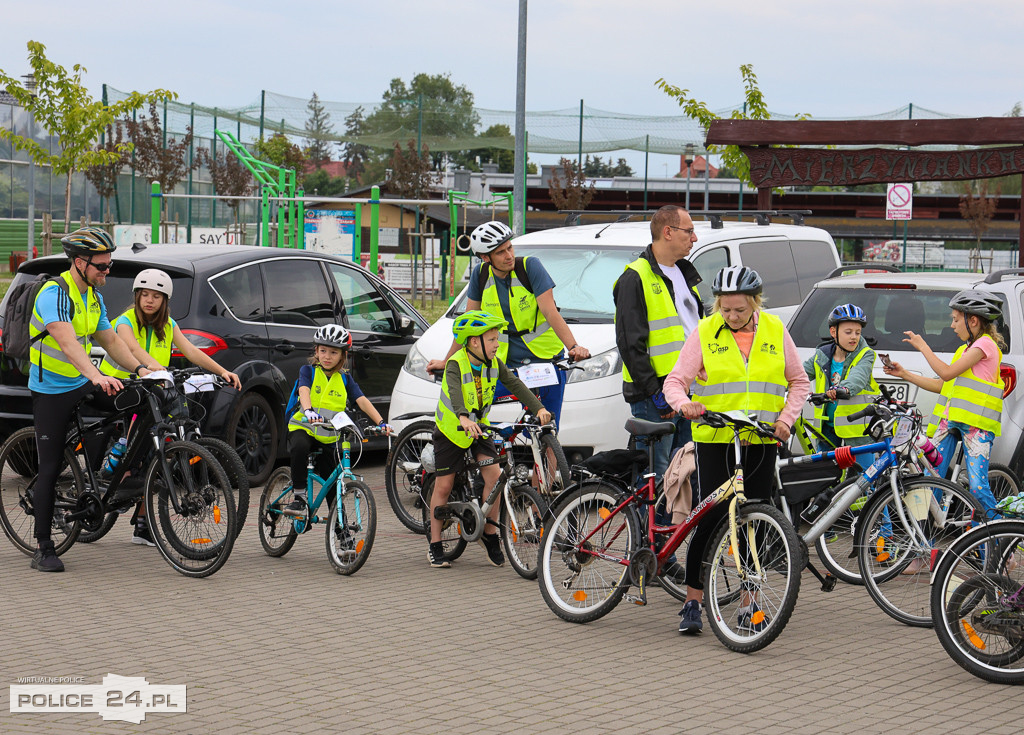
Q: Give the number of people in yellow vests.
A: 9